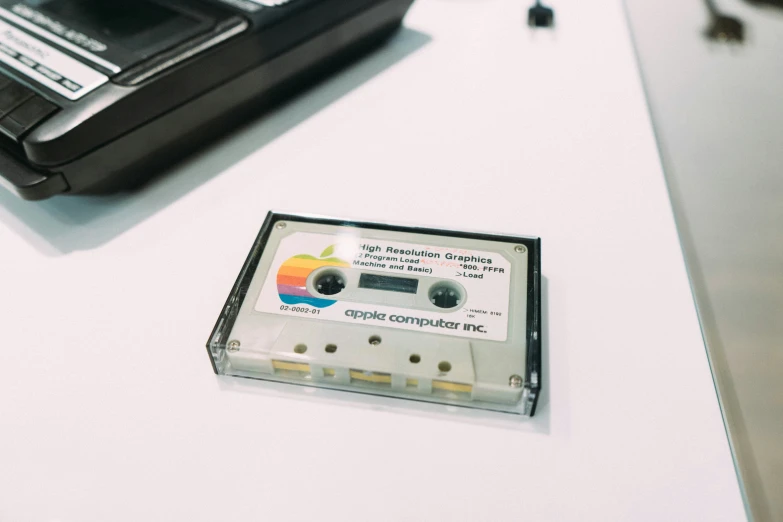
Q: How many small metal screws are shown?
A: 5